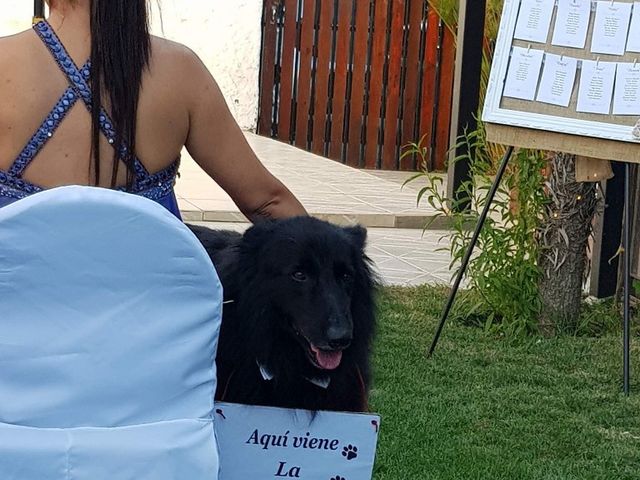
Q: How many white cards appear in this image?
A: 8